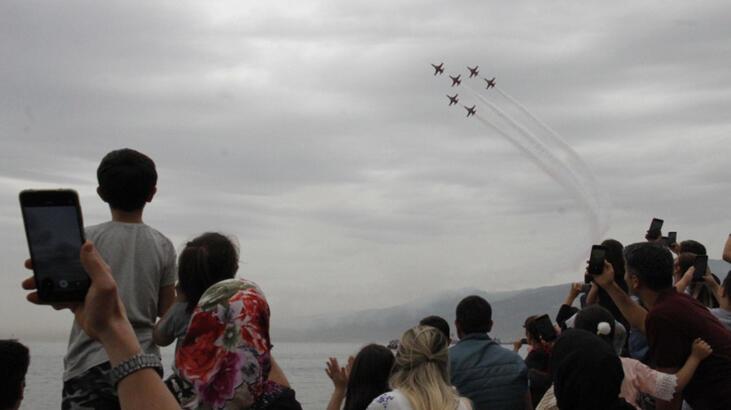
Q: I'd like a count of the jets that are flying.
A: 6